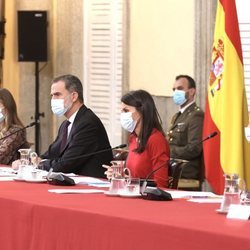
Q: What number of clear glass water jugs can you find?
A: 3